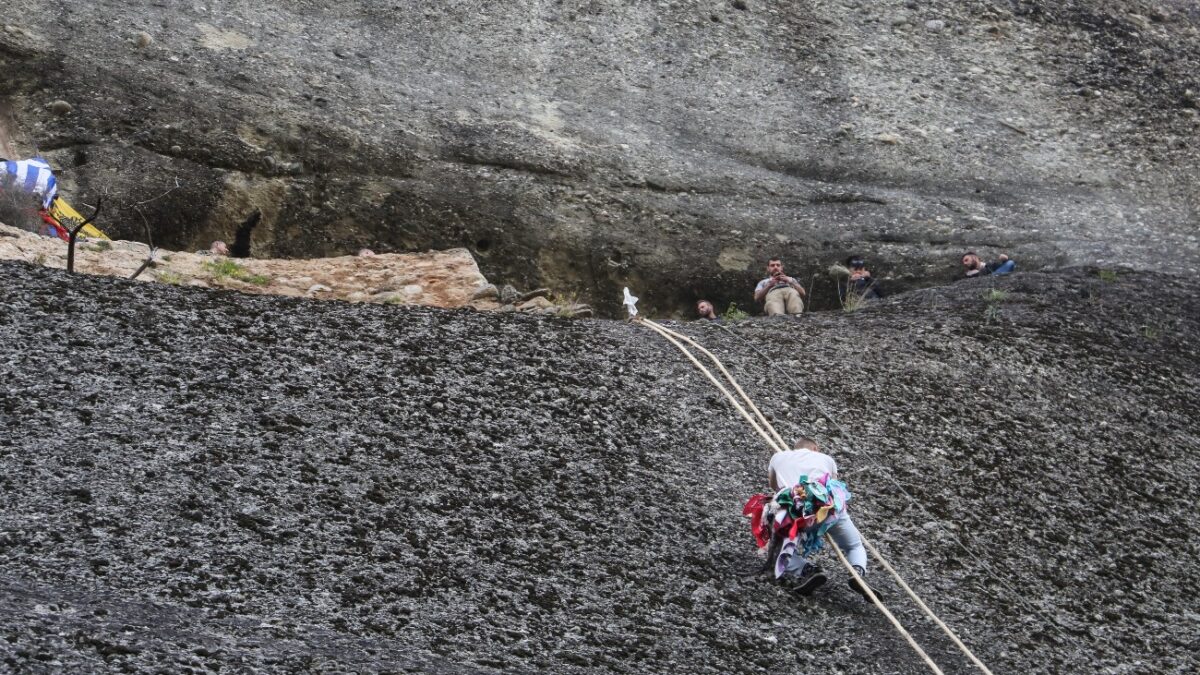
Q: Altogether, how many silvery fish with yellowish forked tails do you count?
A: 0